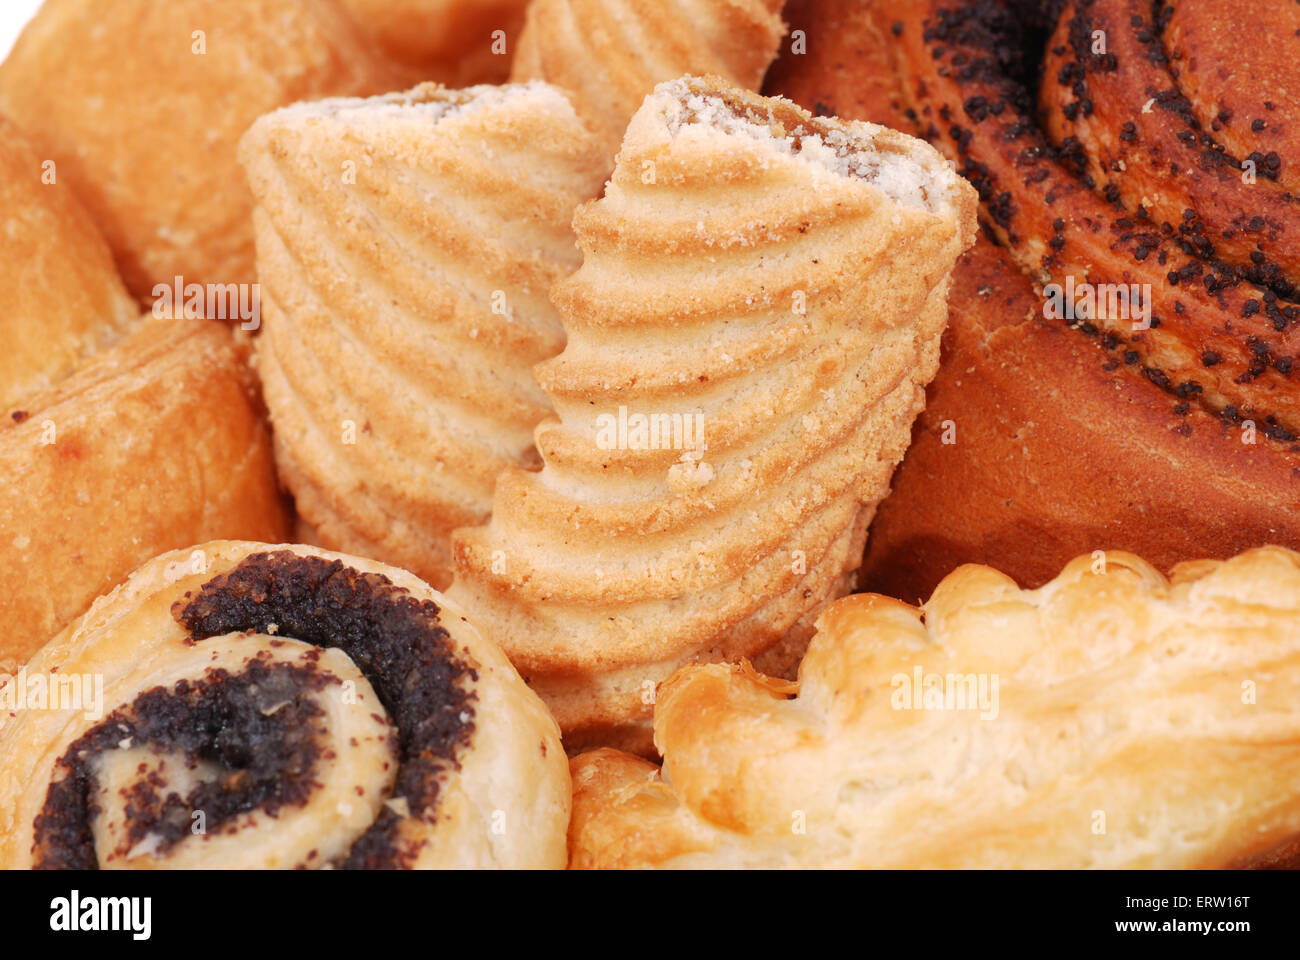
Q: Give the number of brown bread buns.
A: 1